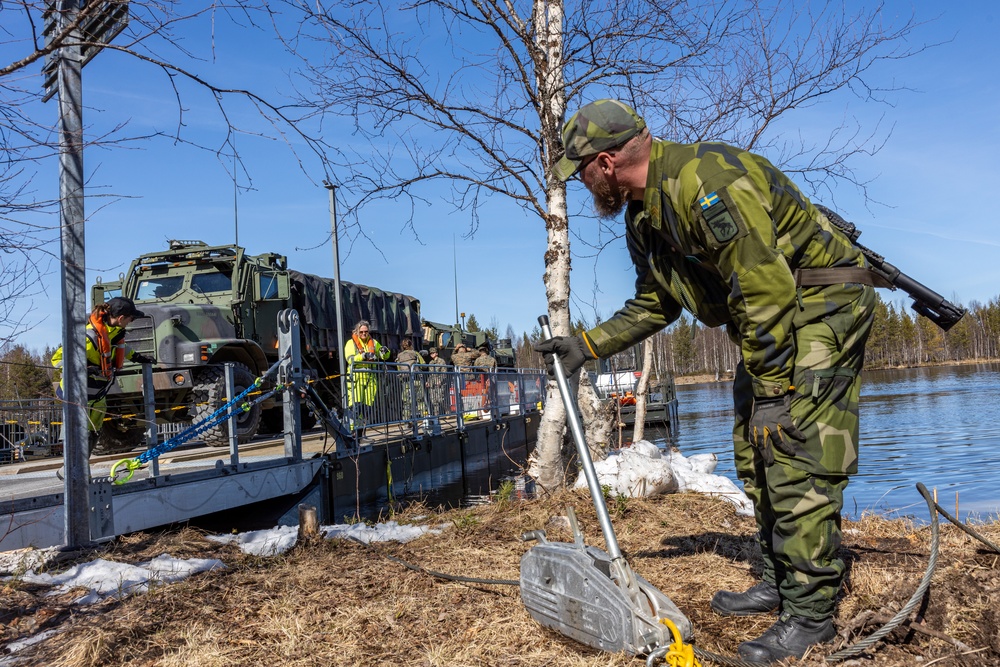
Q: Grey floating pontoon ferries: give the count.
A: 1